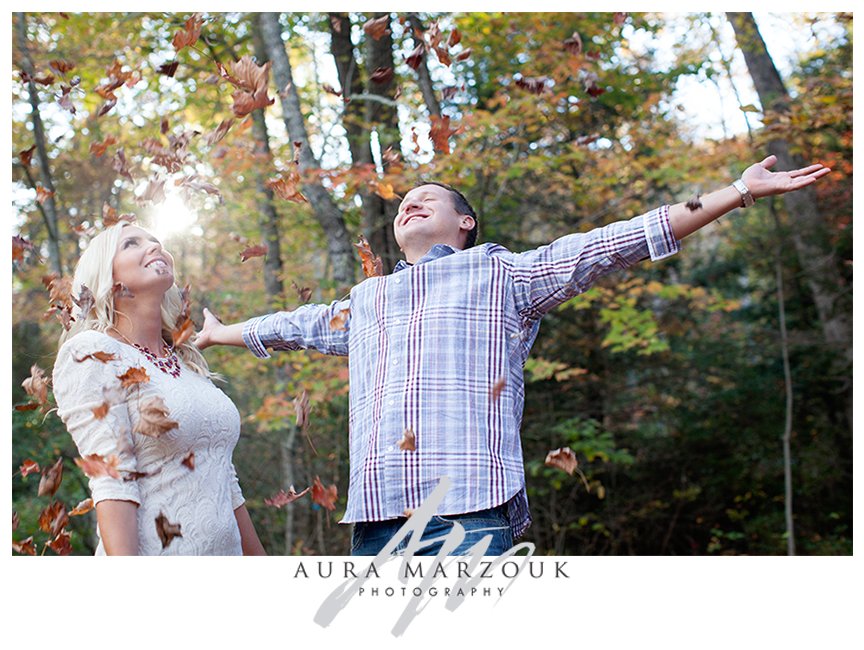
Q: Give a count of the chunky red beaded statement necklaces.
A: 1